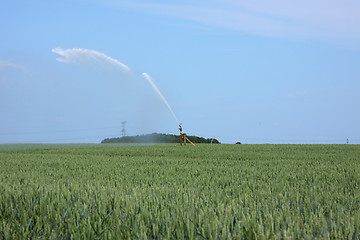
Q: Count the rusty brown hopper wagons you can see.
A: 0